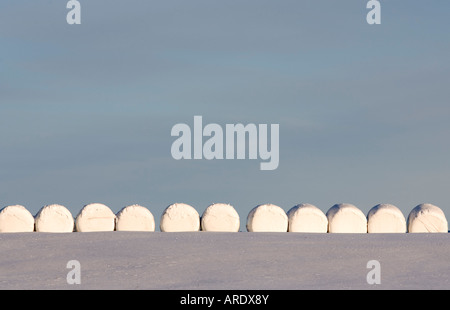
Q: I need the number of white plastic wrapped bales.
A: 11